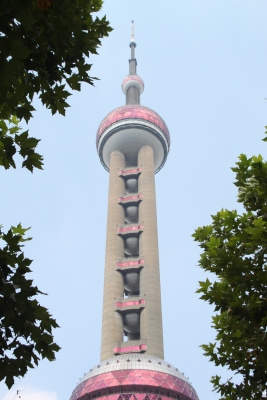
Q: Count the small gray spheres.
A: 5